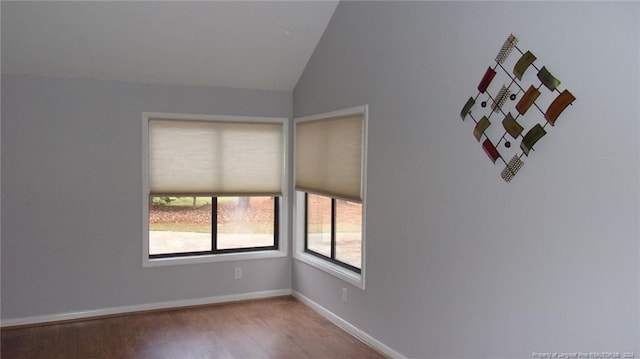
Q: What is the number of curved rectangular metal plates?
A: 13